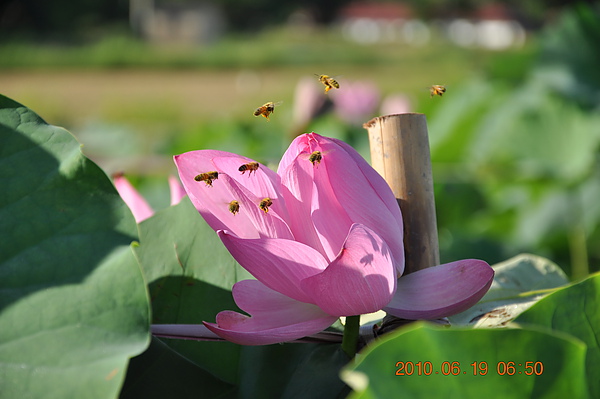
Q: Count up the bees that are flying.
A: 8